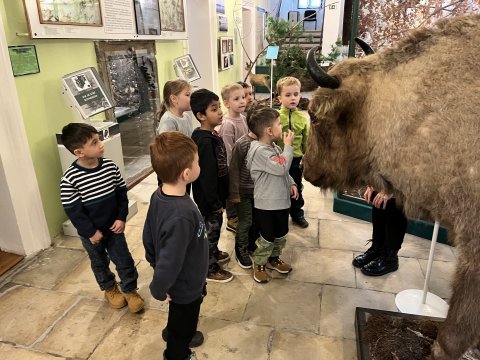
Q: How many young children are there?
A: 9